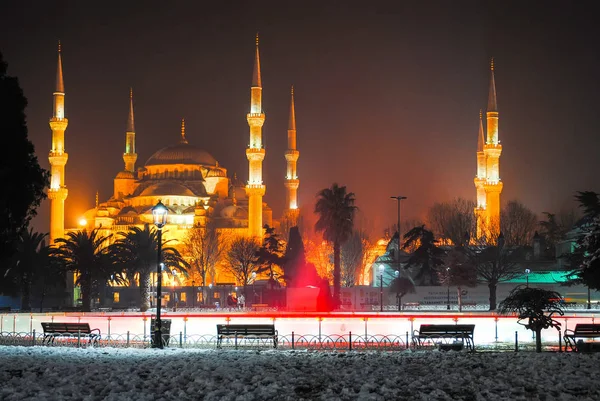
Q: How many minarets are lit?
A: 6